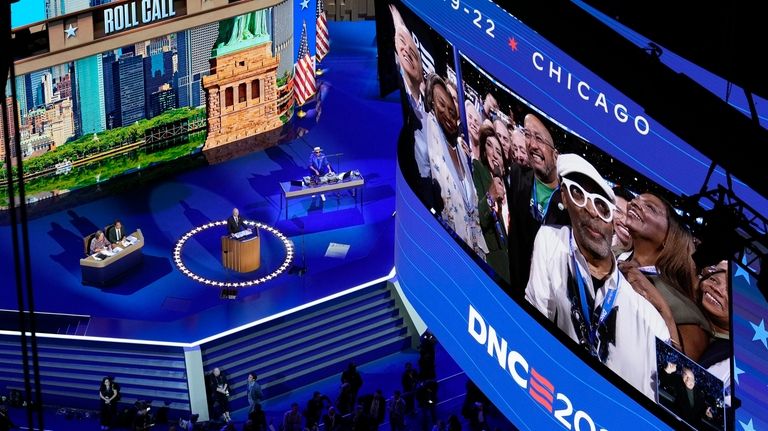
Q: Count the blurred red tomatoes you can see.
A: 0